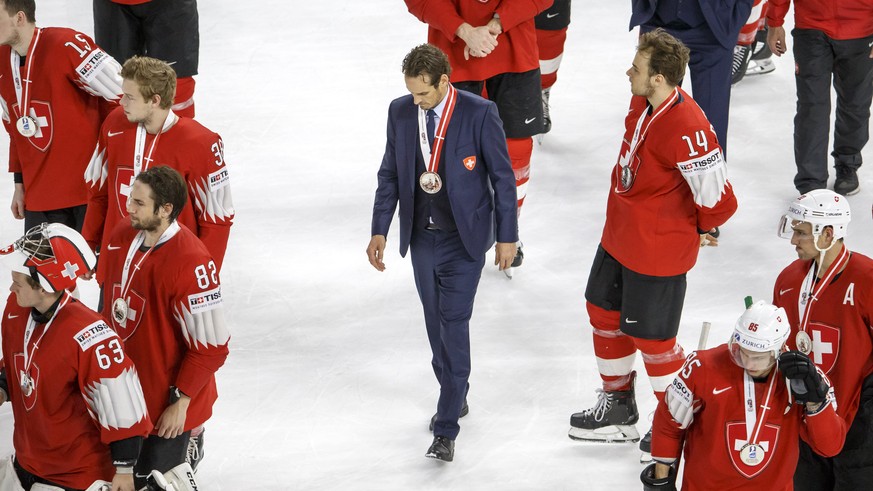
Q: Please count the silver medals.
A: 7